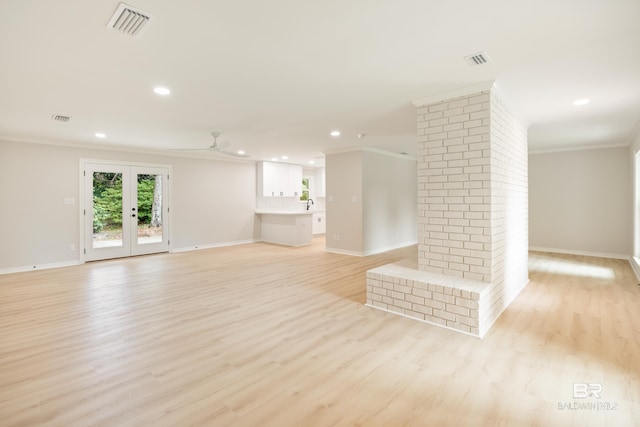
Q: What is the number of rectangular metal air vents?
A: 3